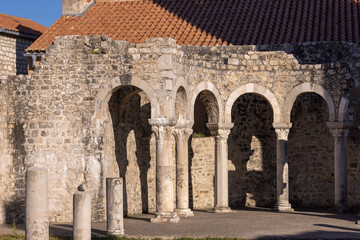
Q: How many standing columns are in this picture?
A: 8